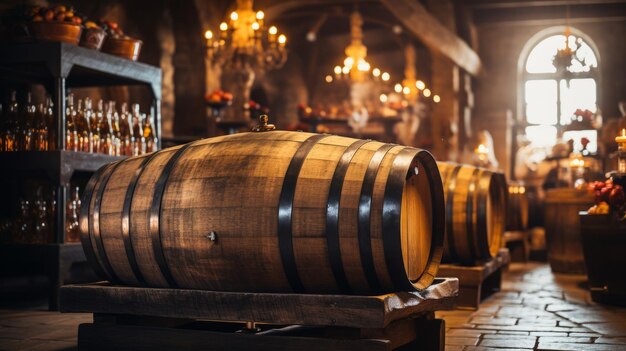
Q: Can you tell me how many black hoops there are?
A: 11